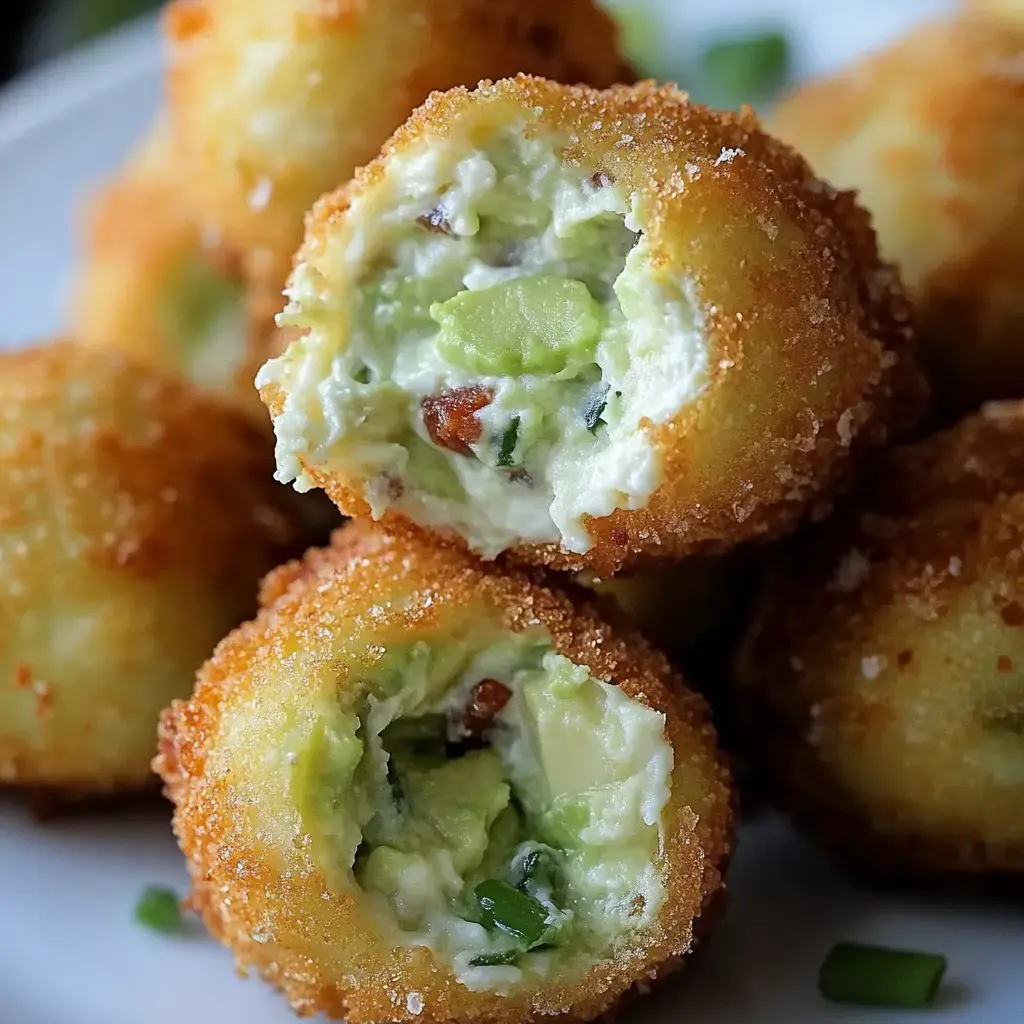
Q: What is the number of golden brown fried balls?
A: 7